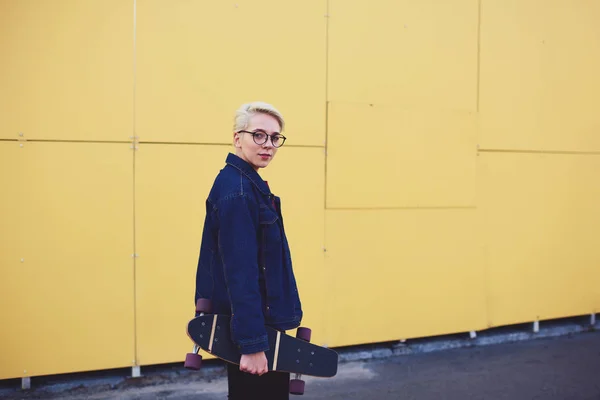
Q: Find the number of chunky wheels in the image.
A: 4